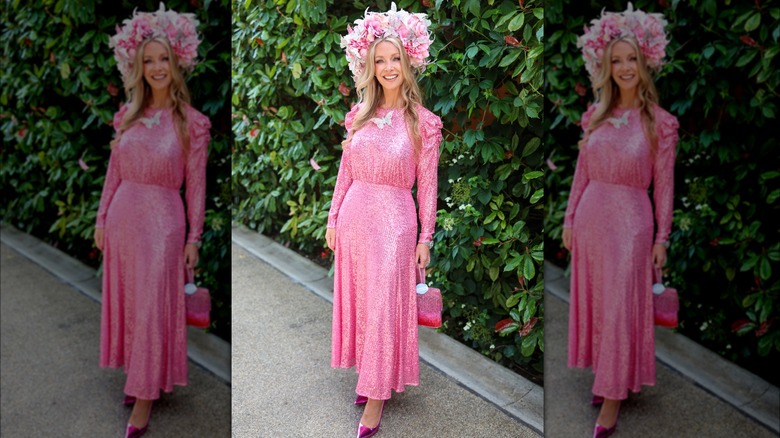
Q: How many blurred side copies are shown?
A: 2